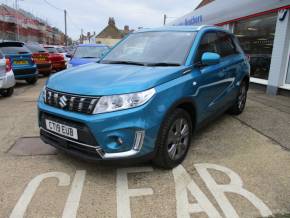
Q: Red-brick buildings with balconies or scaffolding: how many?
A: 1